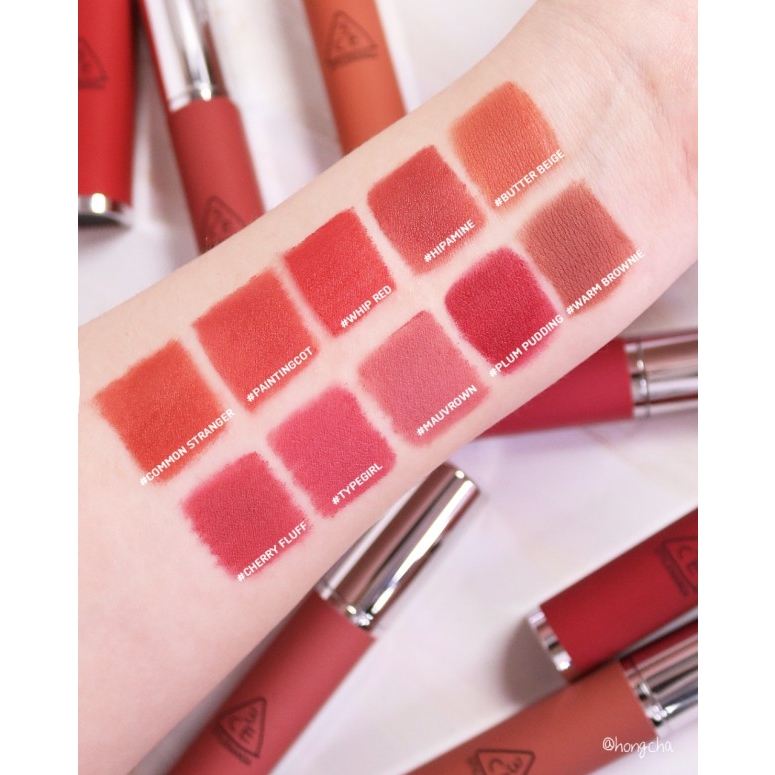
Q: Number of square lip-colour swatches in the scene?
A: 10